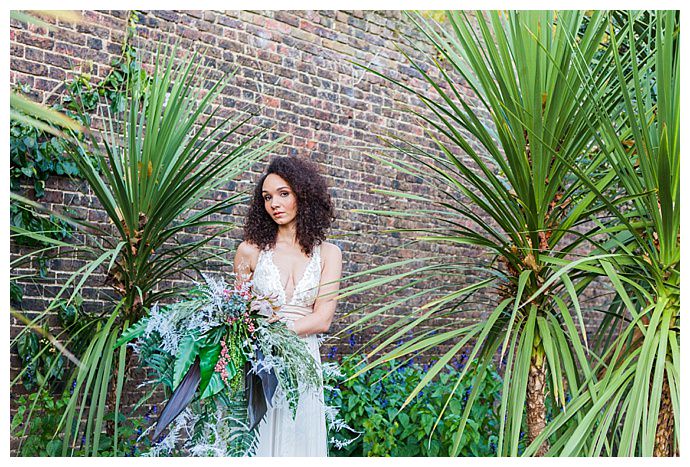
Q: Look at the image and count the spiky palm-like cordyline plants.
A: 3